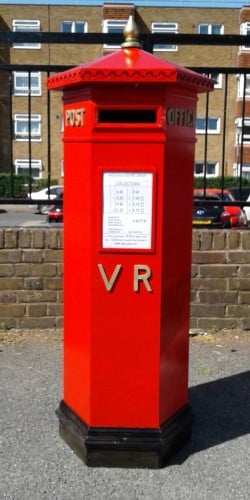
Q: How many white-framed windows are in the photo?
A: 15